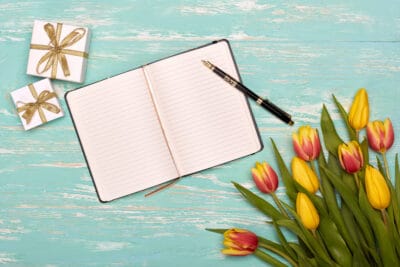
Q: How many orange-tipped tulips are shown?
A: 5